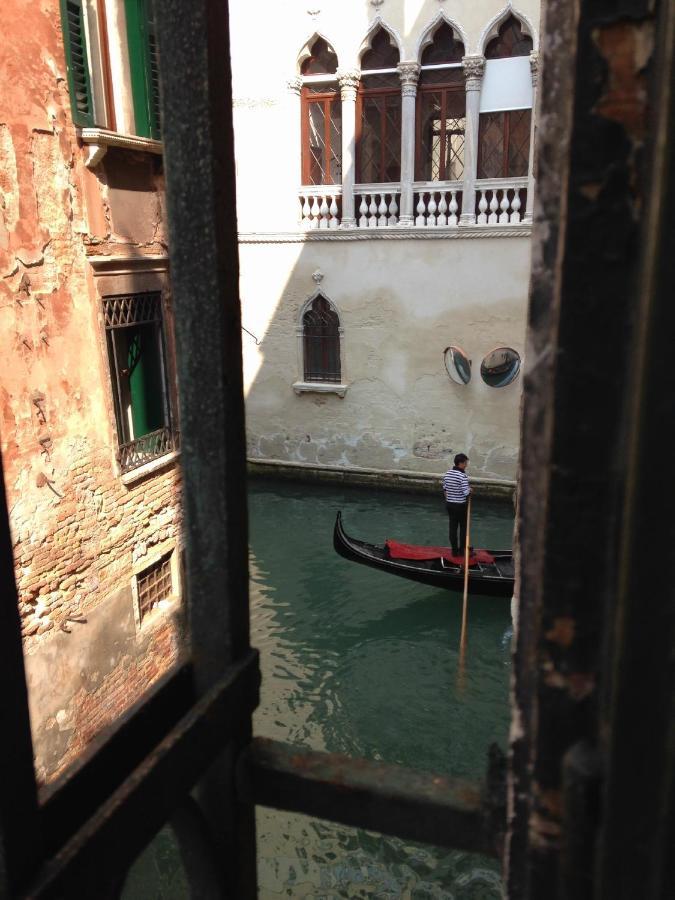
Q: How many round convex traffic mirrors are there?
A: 2